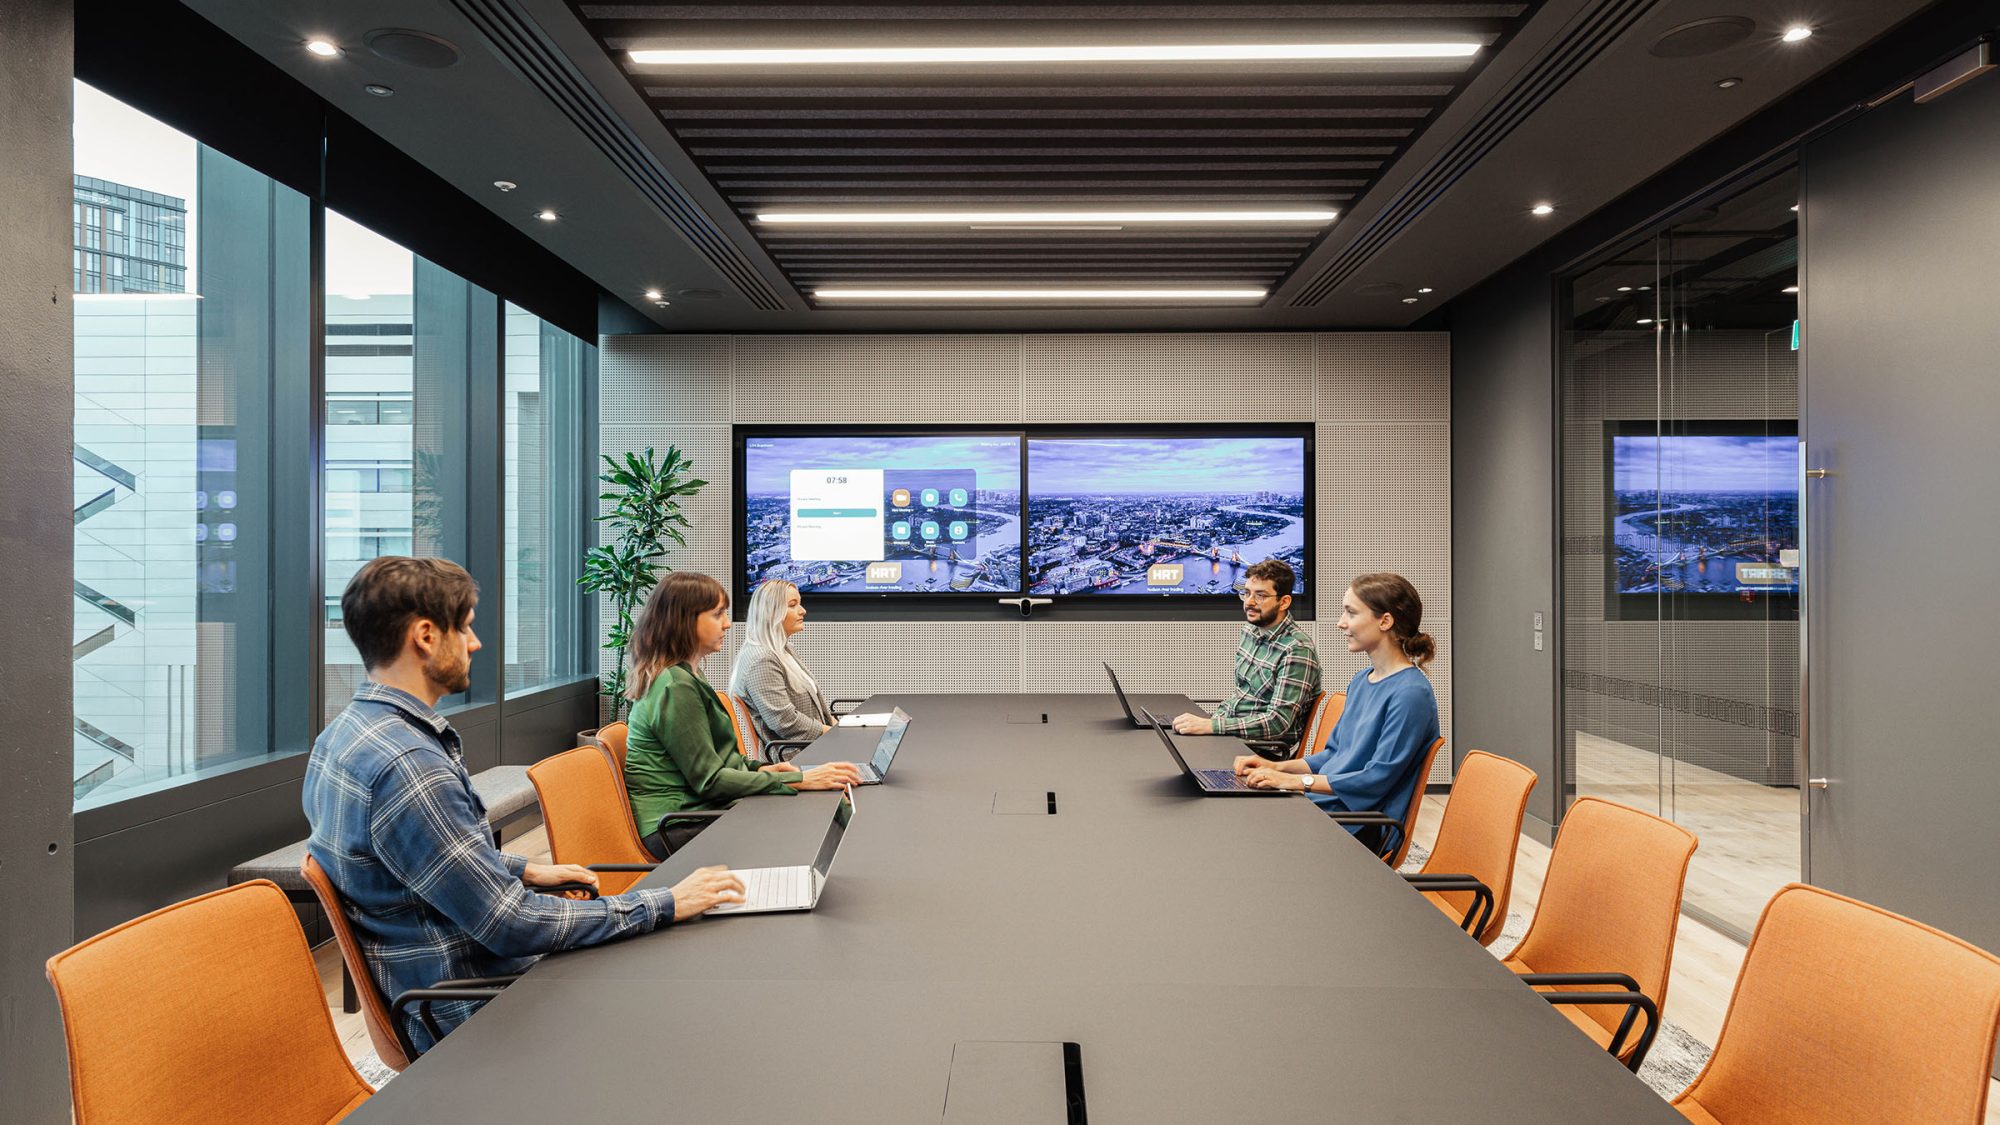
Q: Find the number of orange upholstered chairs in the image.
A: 12